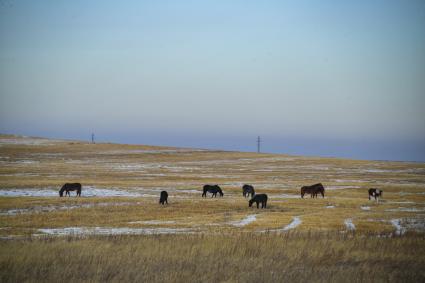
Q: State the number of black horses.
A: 5